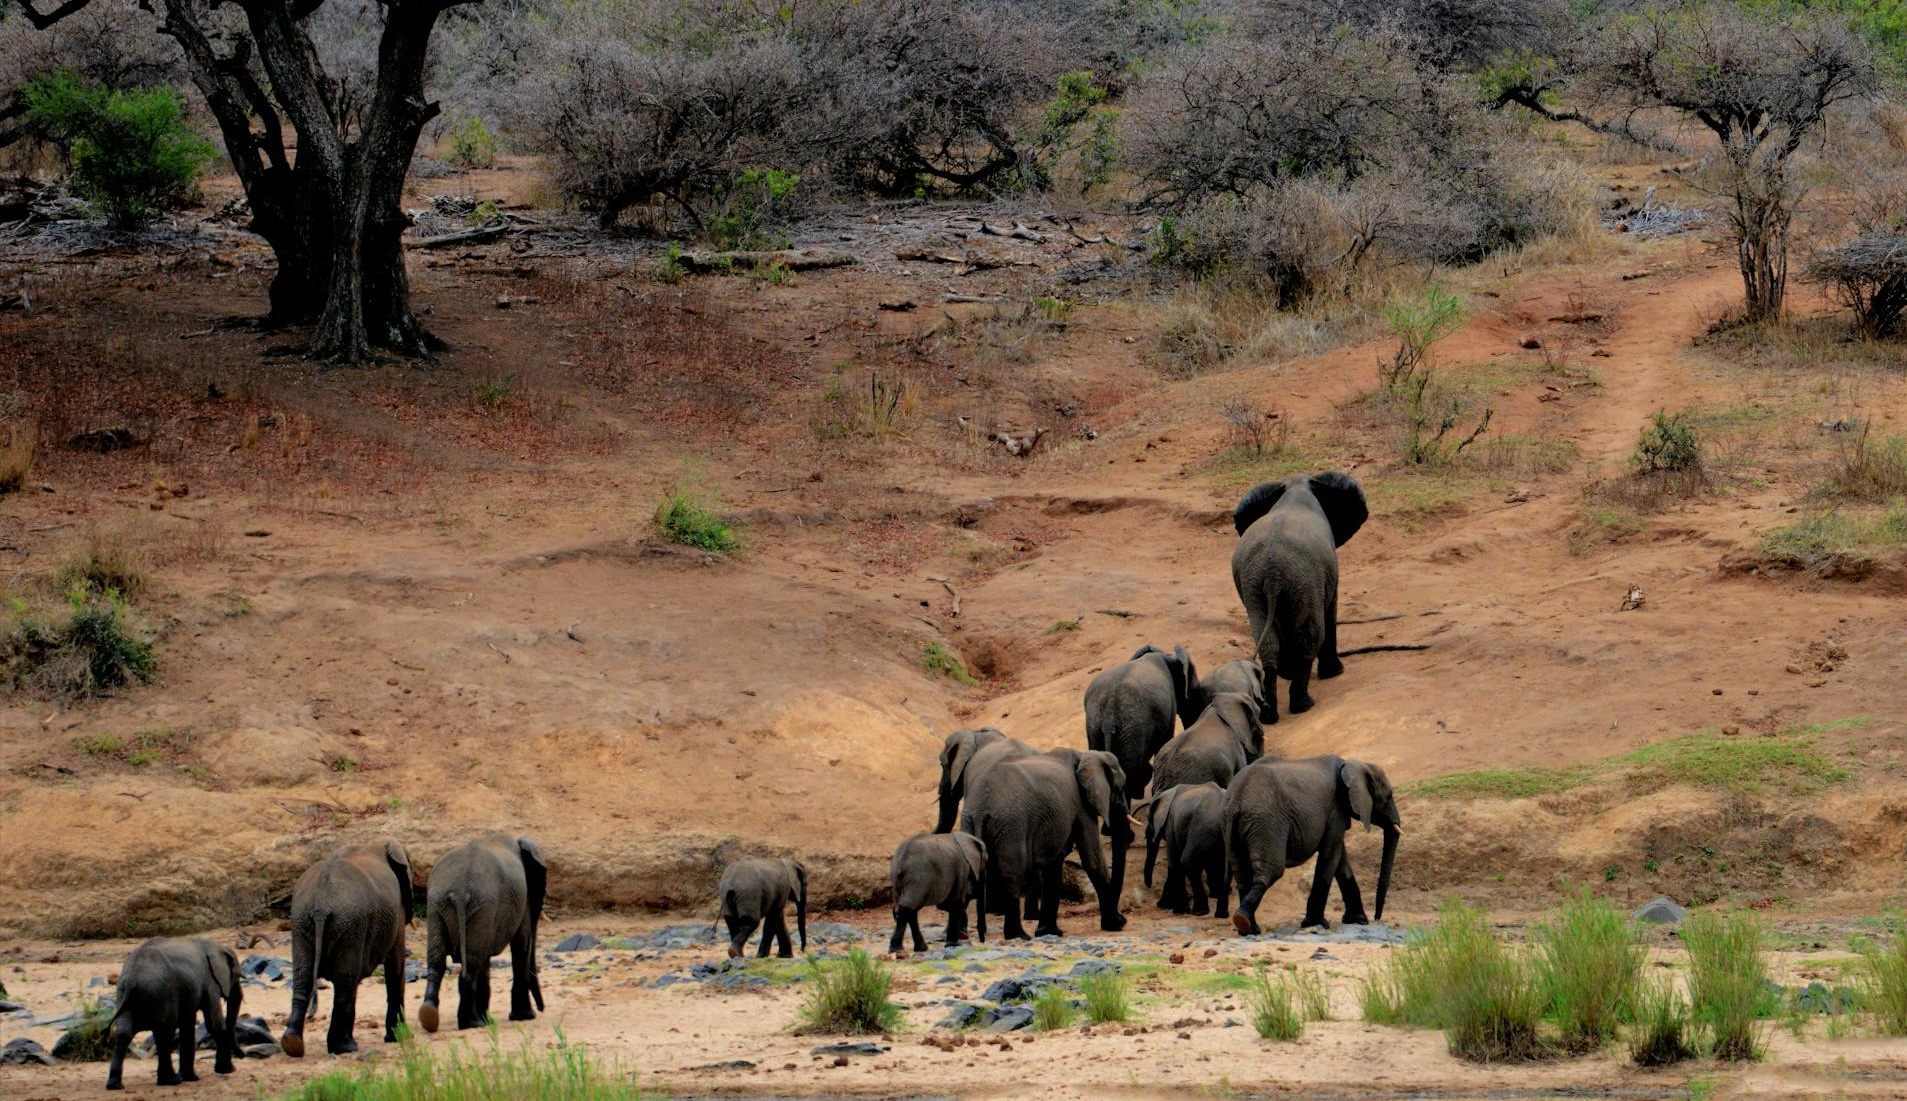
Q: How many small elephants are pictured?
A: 4